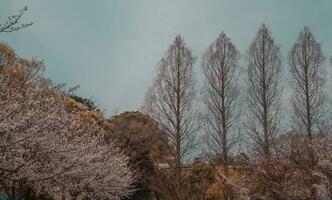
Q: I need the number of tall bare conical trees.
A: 4